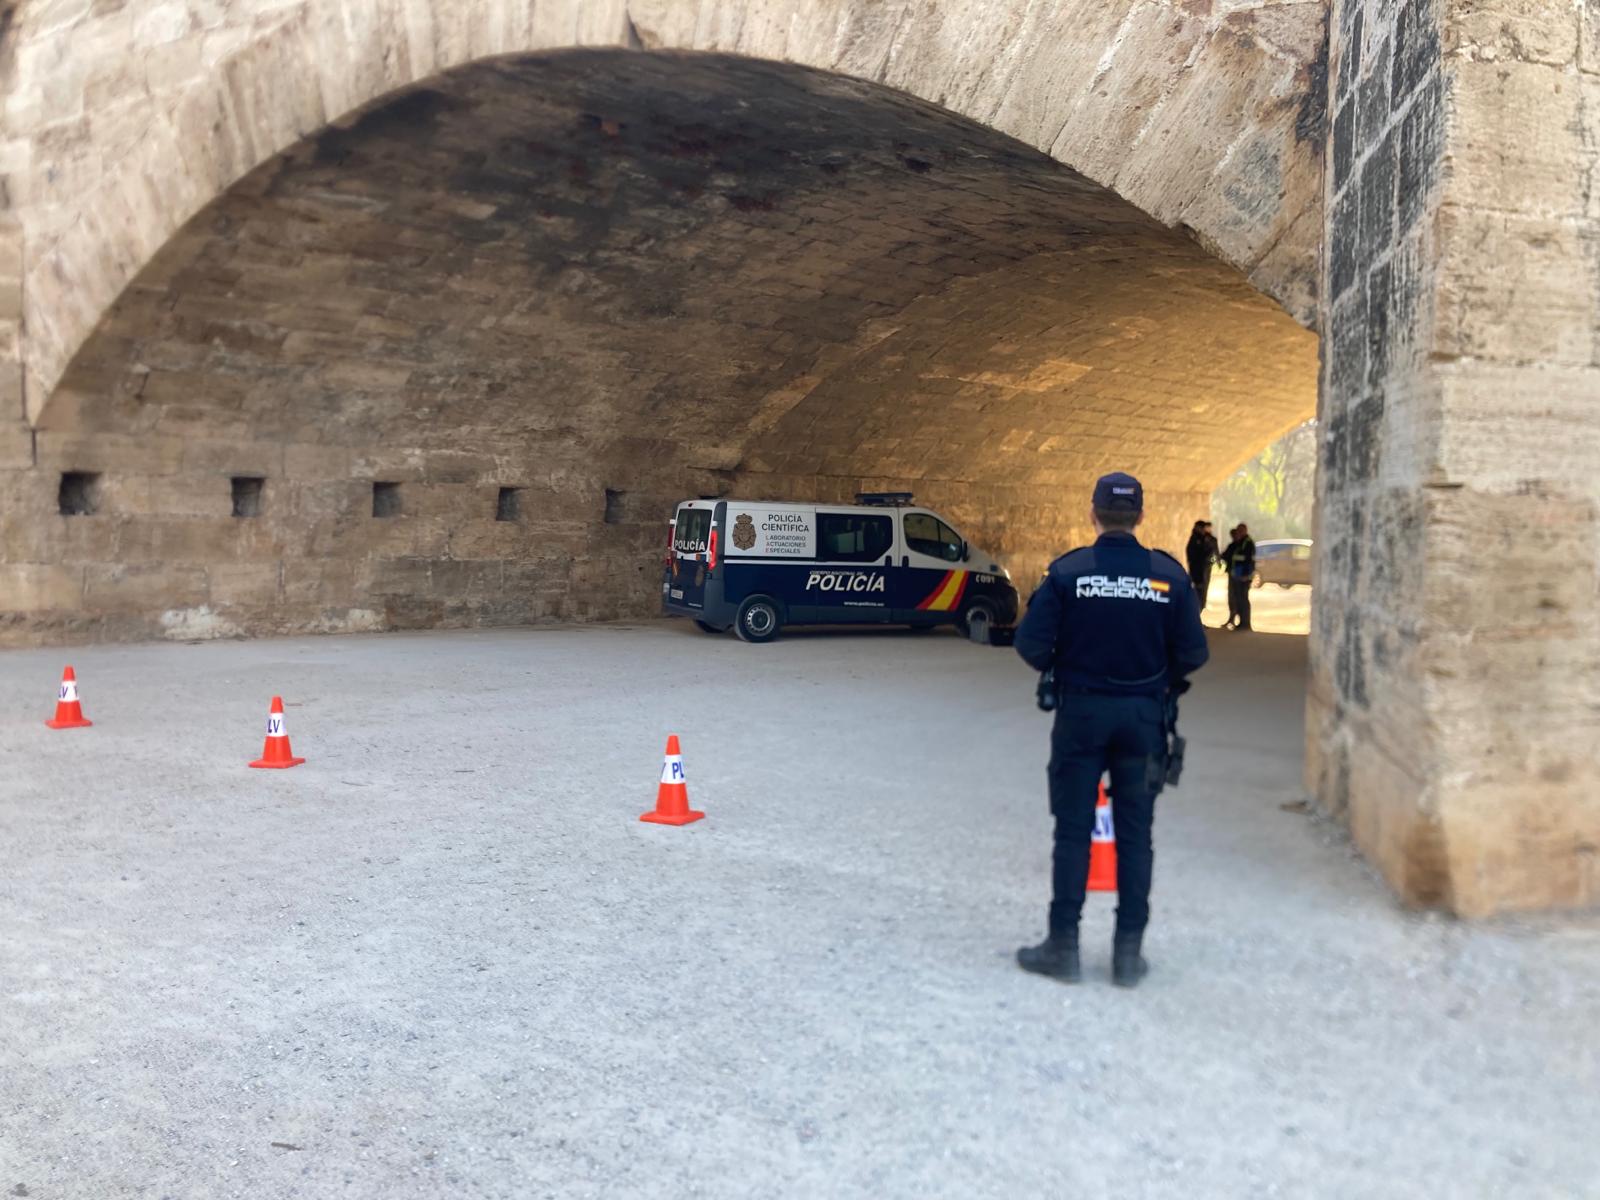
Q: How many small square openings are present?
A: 5